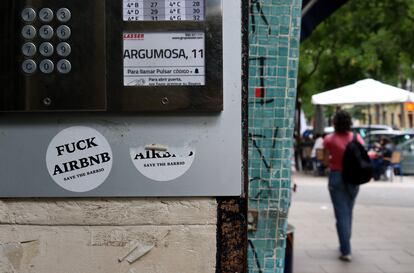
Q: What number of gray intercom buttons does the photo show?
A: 12